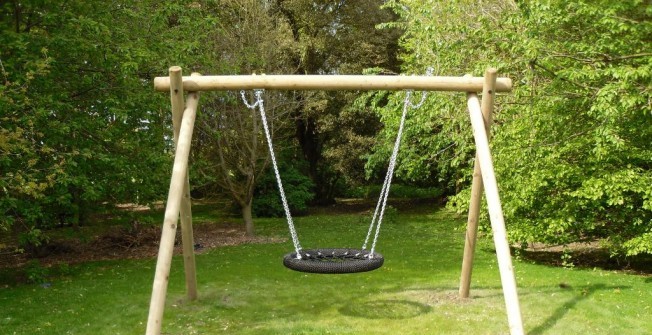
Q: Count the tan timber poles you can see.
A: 5